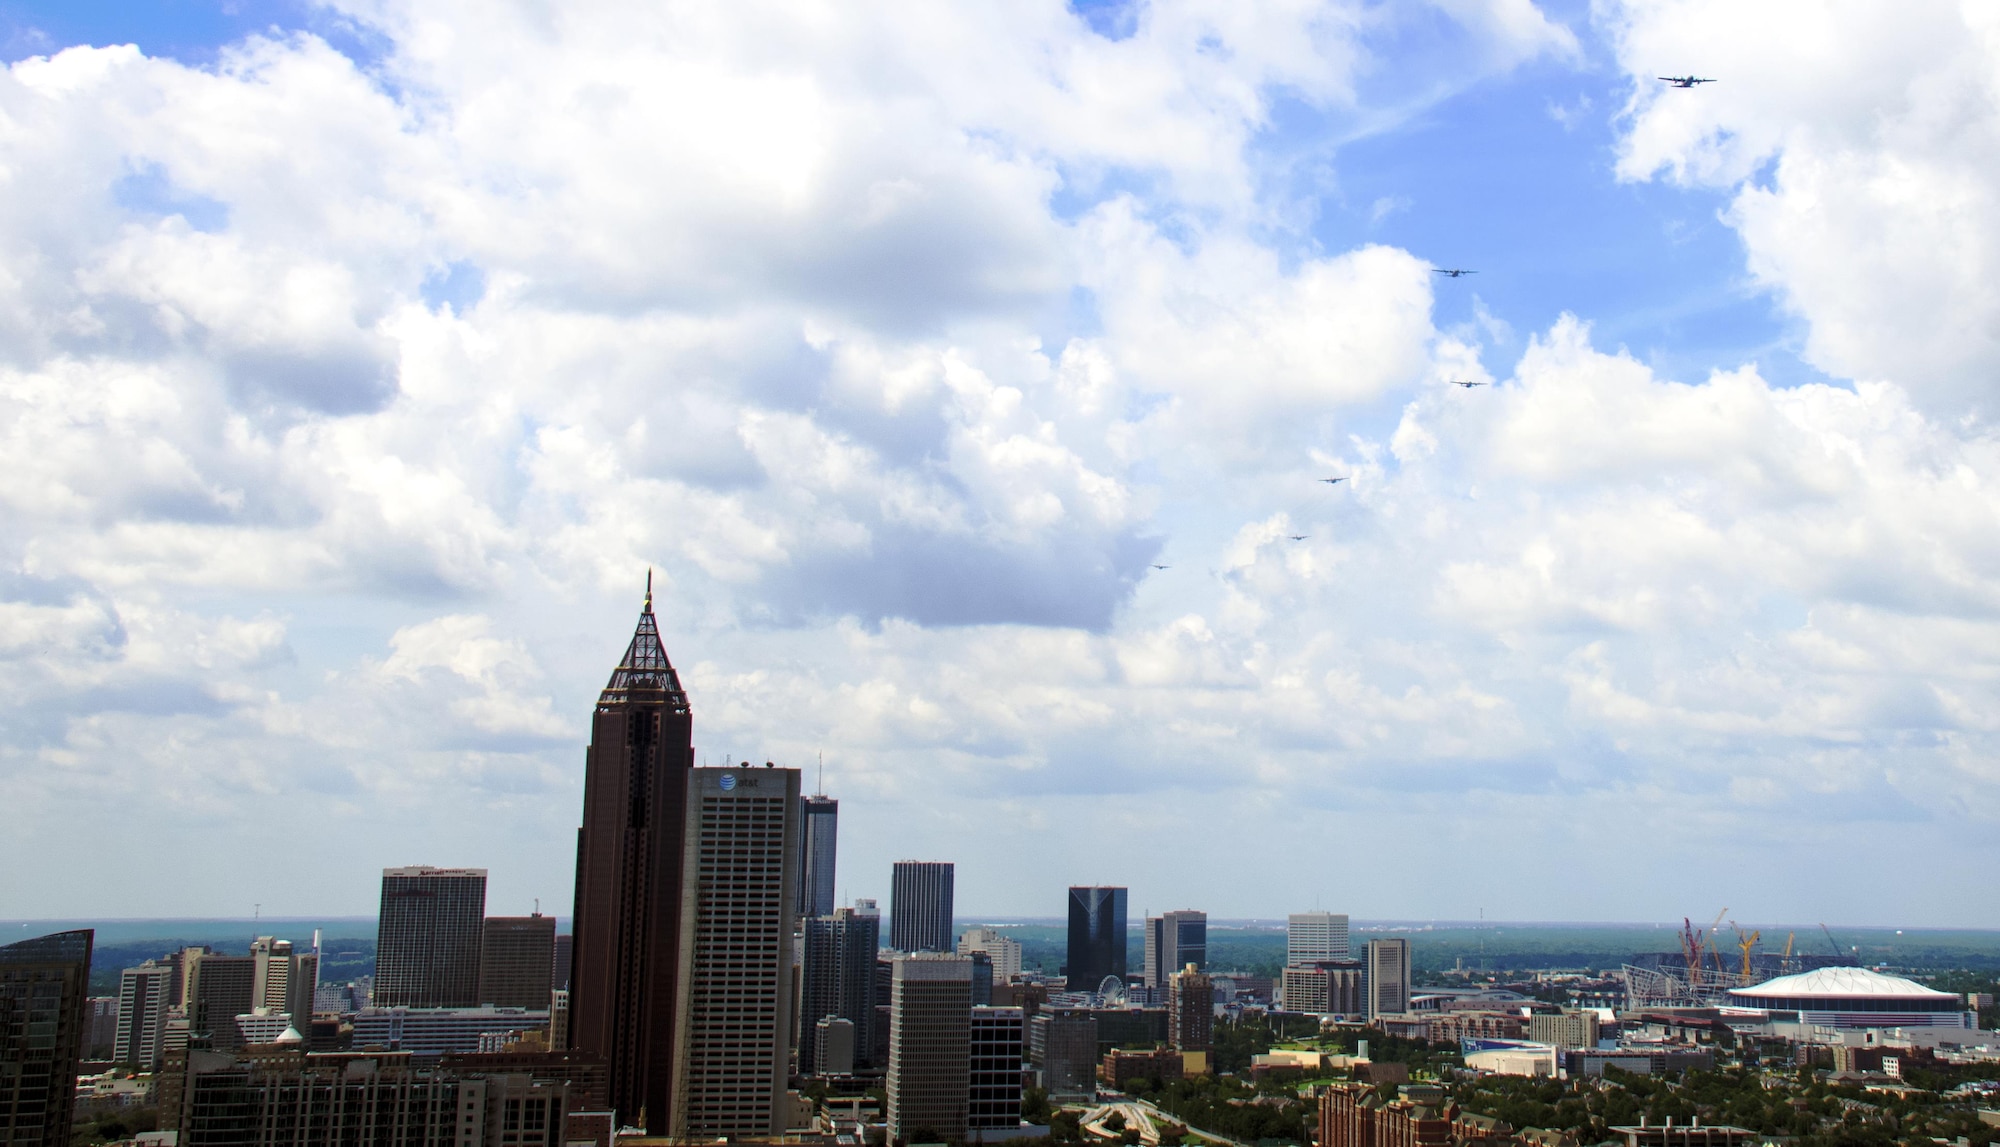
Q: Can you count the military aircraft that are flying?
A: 6